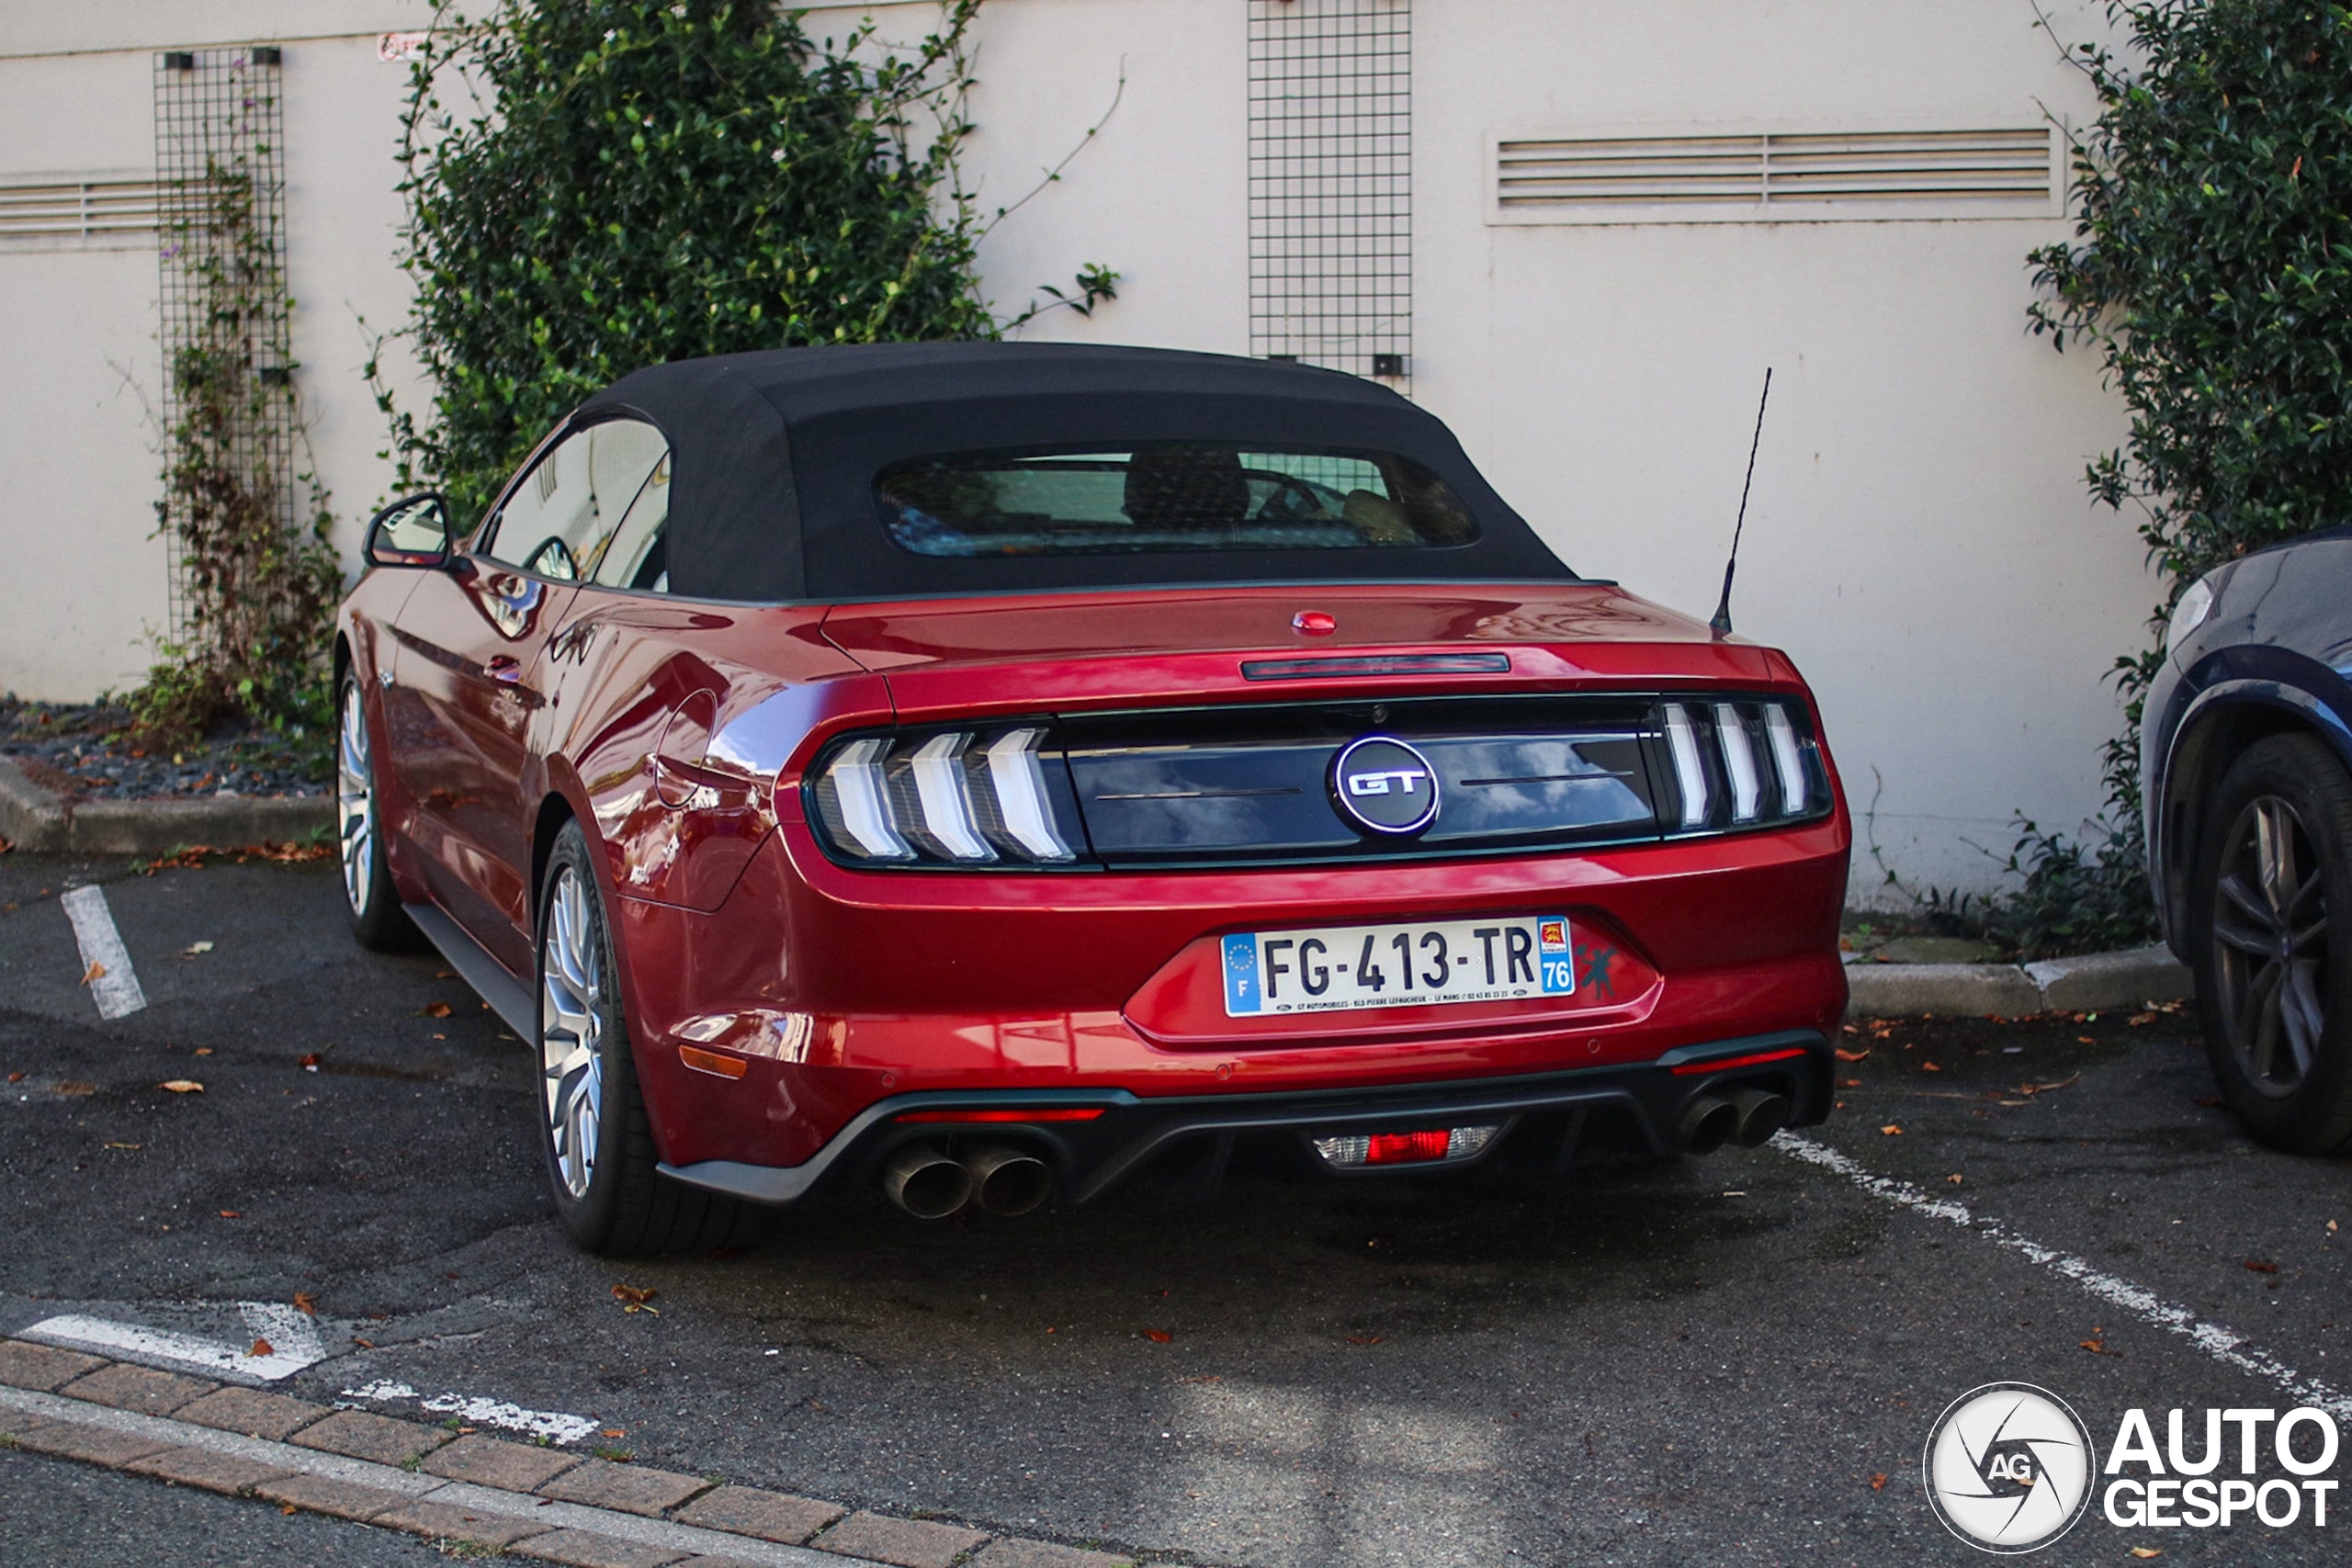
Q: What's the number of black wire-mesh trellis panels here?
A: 2